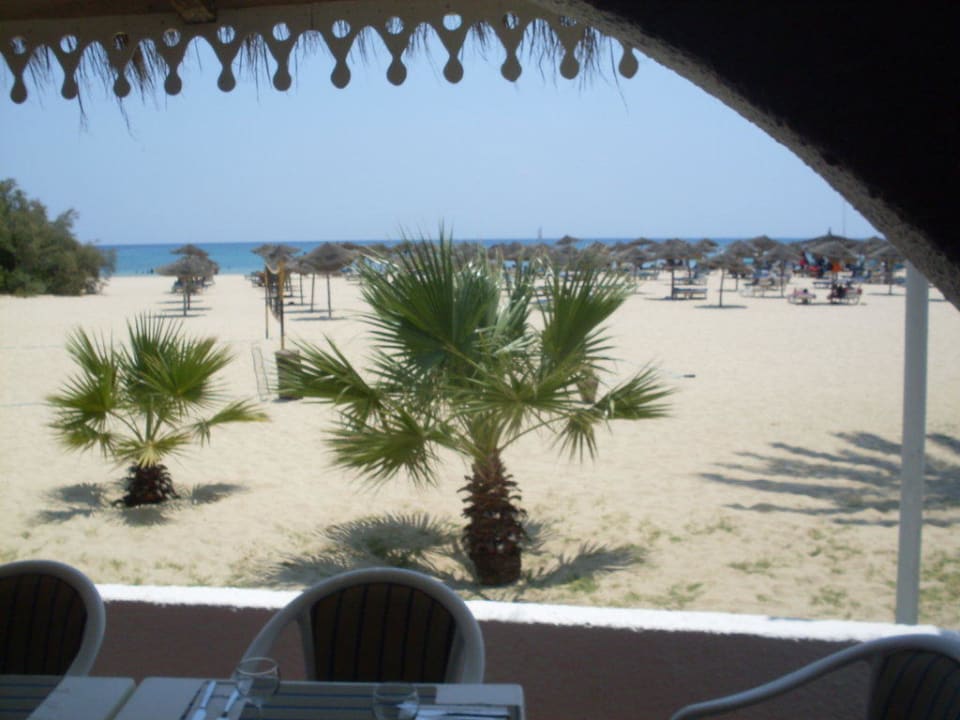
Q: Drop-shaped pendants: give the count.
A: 12